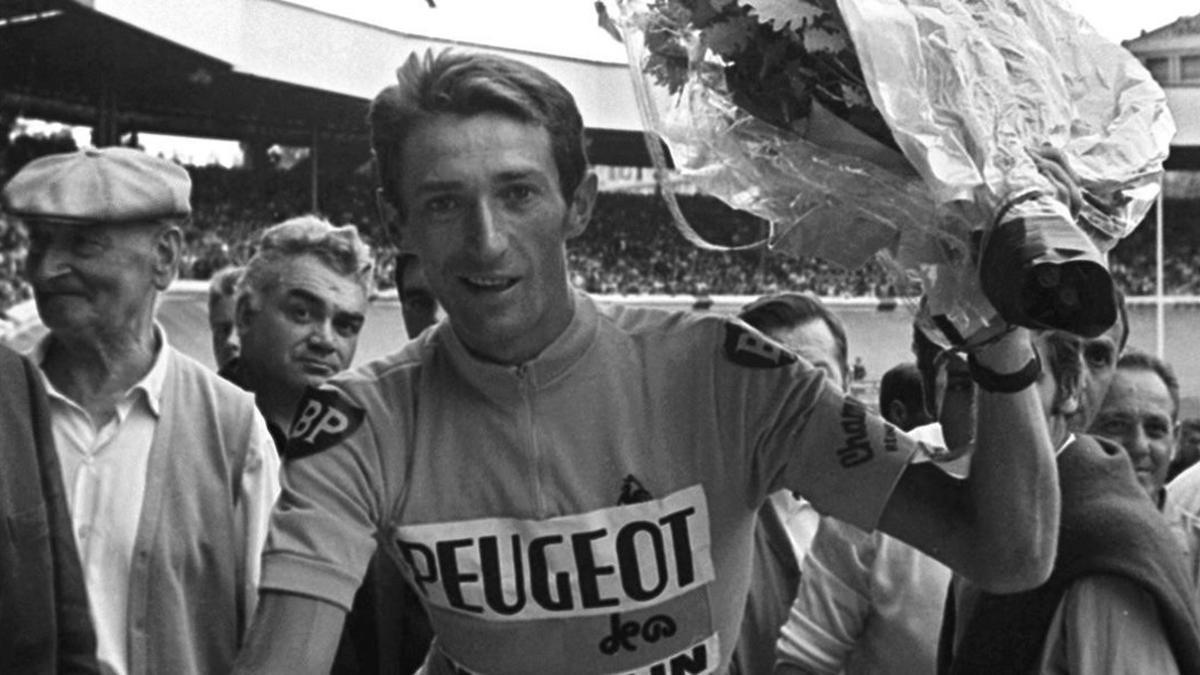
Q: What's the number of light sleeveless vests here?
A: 1